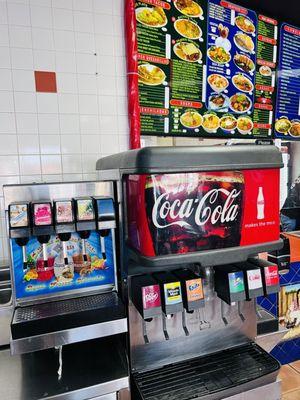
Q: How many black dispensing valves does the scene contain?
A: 11